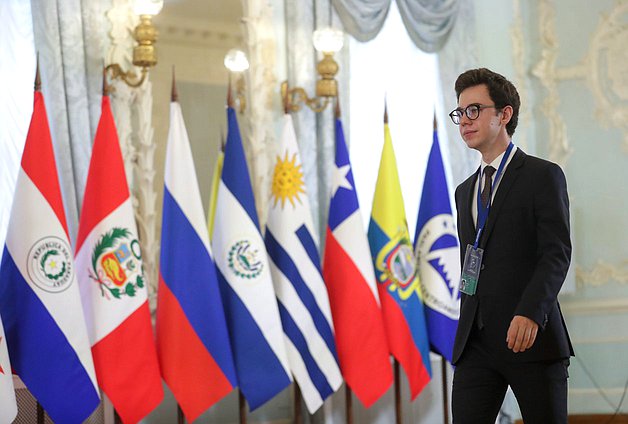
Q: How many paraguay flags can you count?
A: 1